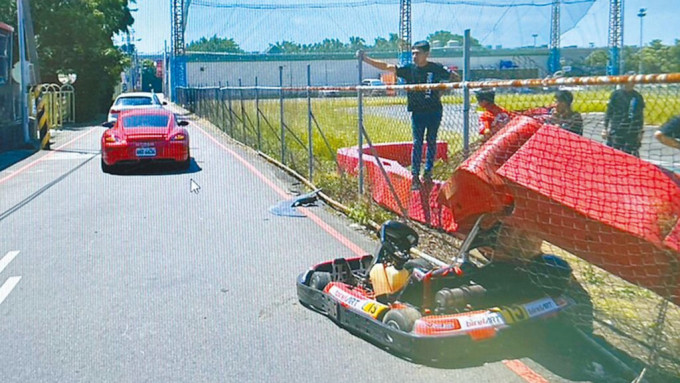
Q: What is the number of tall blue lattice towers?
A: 4